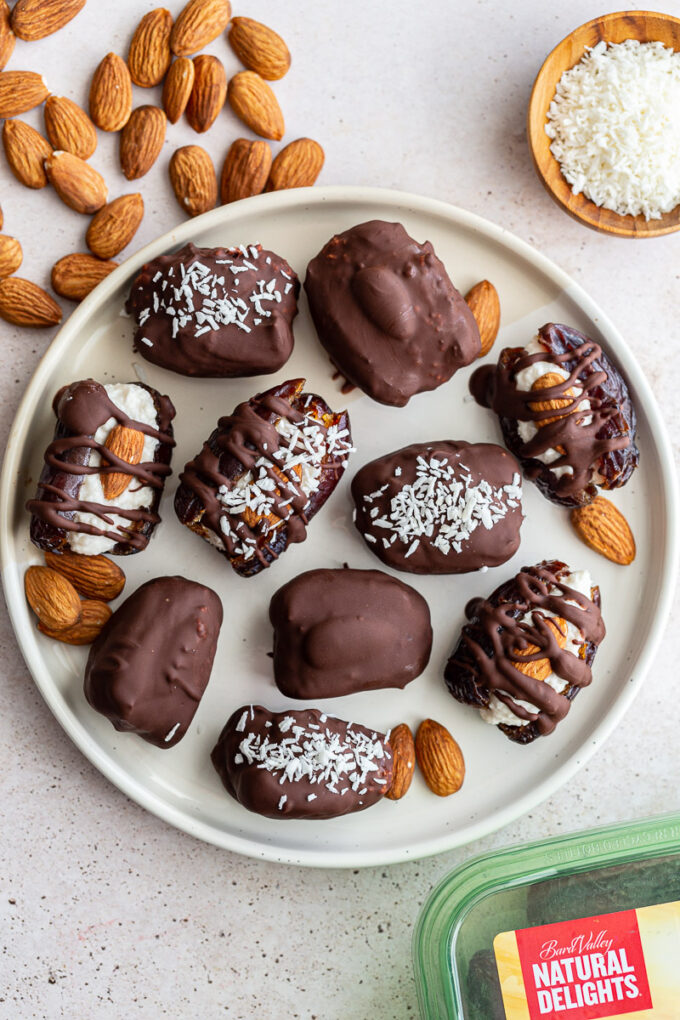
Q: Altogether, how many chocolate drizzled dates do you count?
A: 4